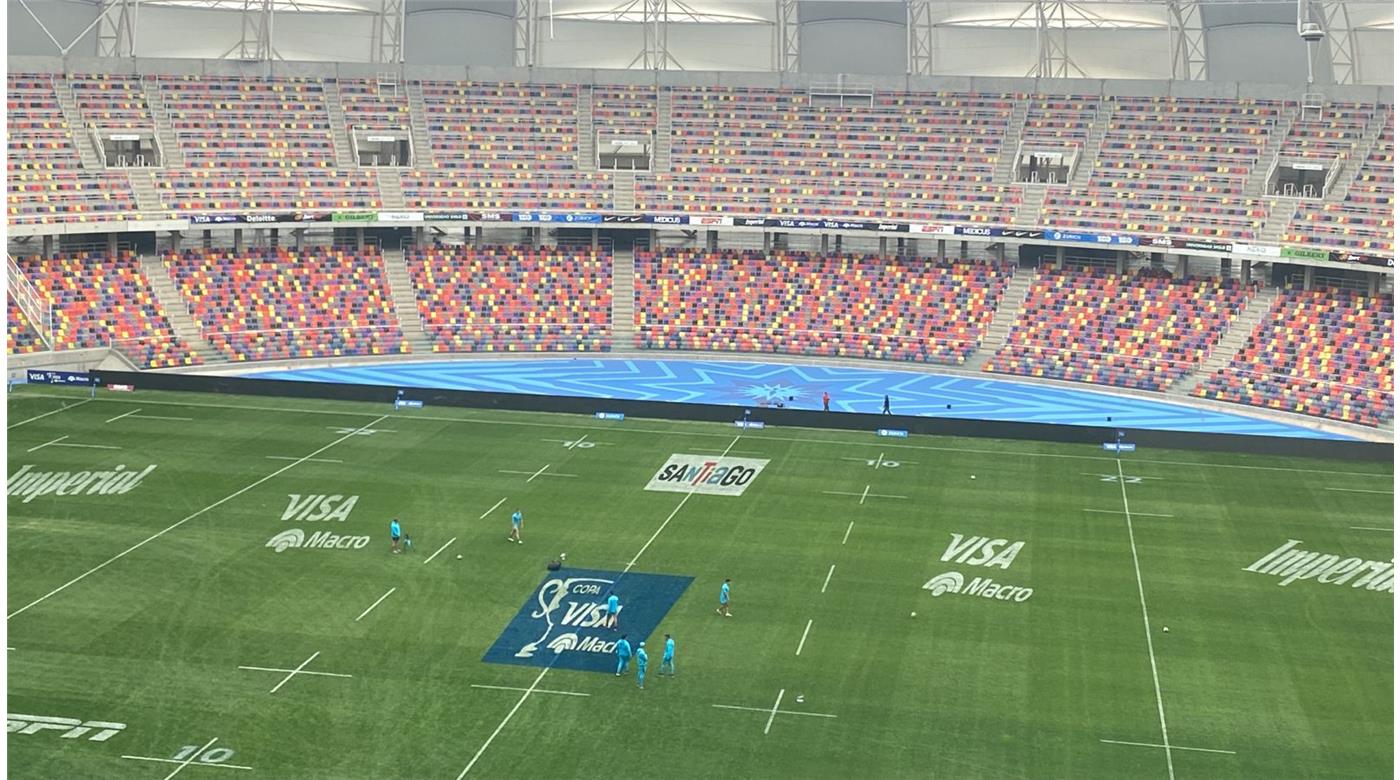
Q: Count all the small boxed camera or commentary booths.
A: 5